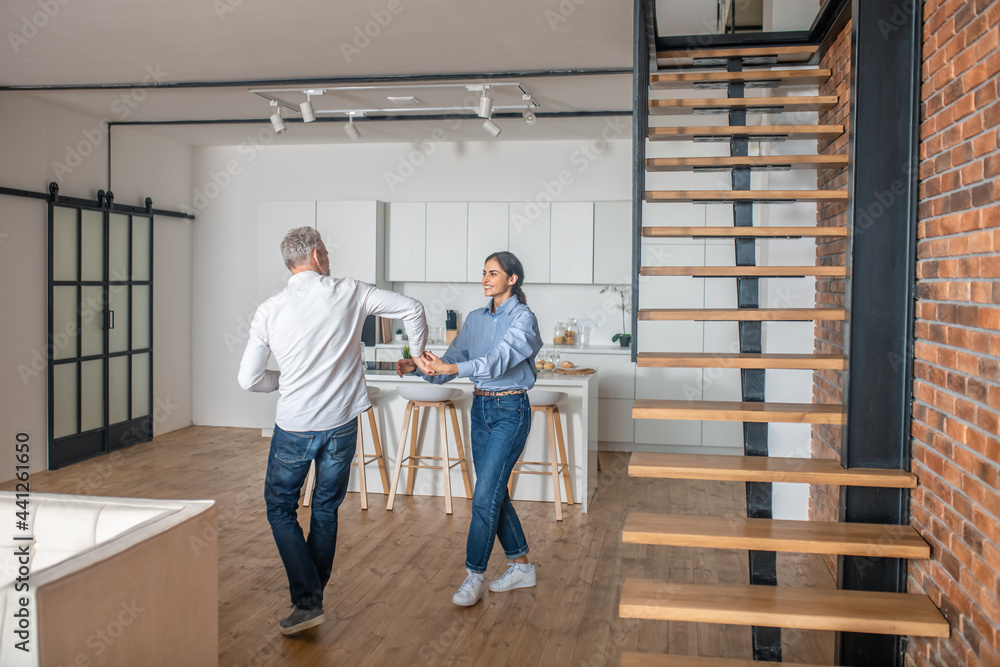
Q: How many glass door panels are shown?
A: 12